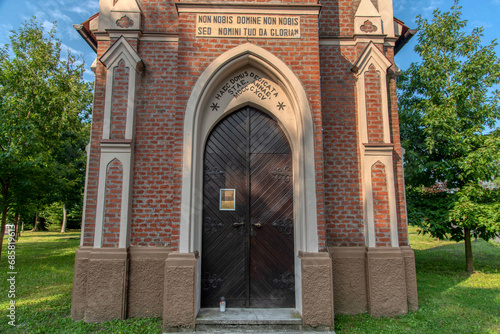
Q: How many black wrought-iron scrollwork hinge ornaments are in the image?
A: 6